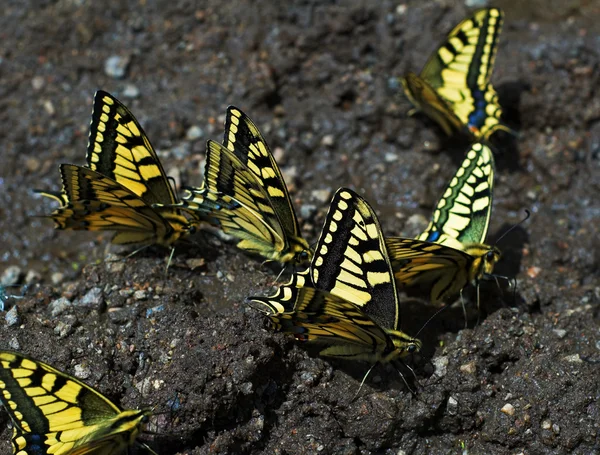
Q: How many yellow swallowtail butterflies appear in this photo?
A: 6